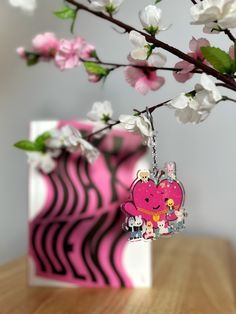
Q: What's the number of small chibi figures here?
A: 8